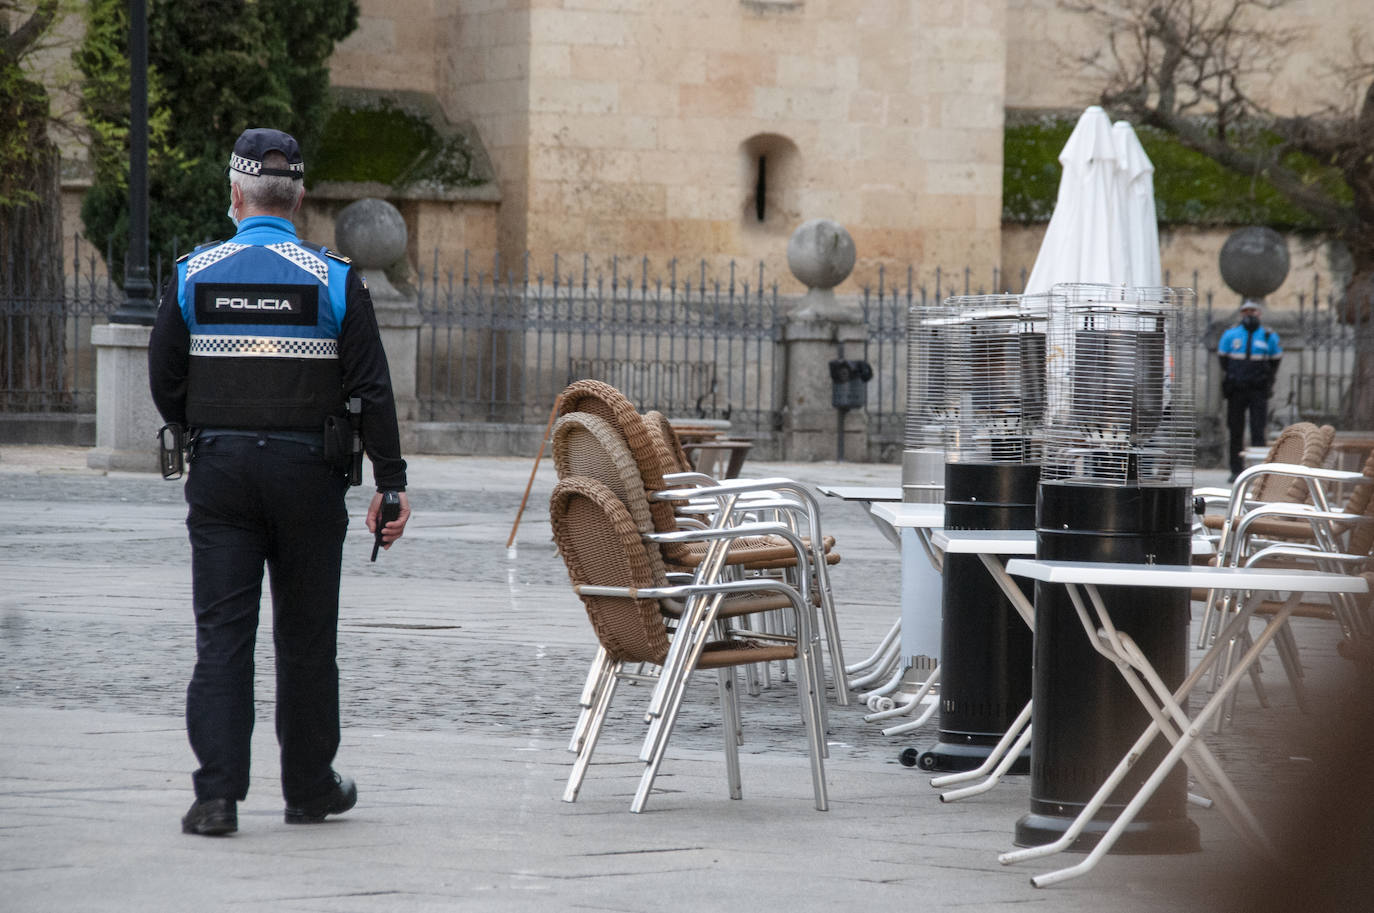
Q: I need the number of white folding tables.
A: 4